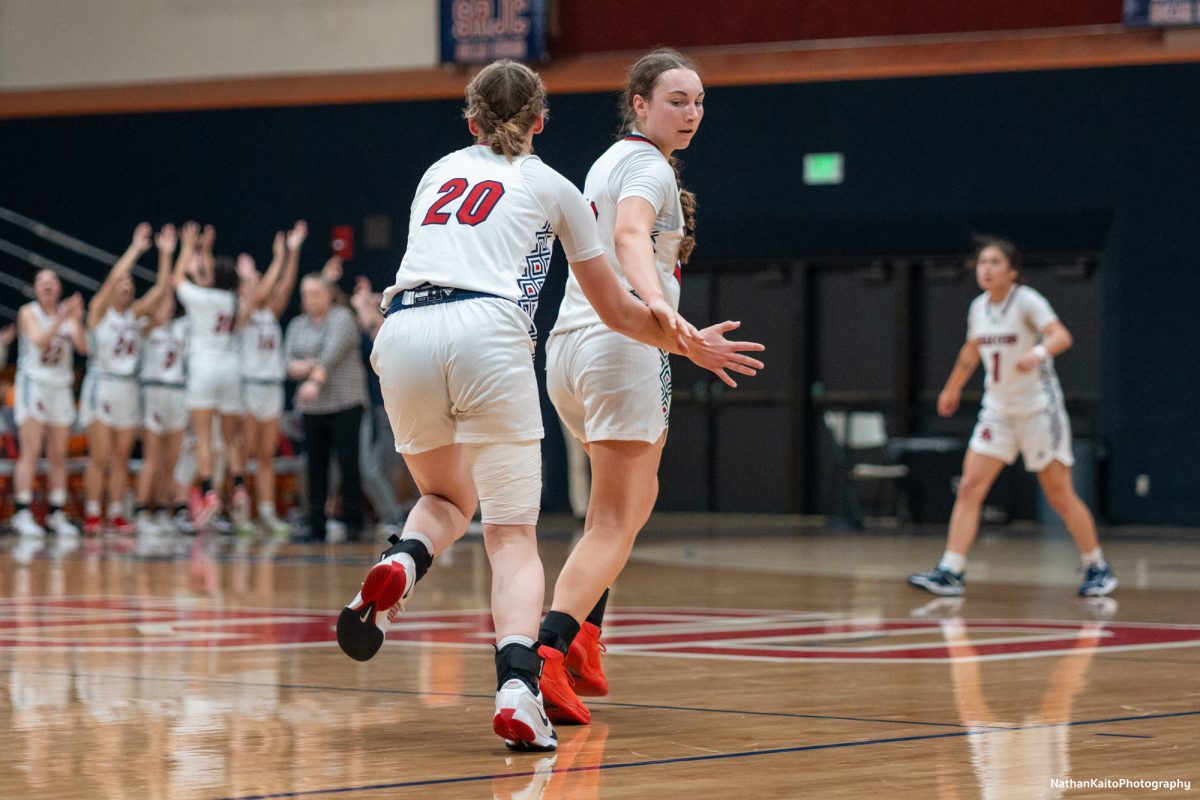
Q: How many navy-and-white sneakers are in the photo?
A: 2